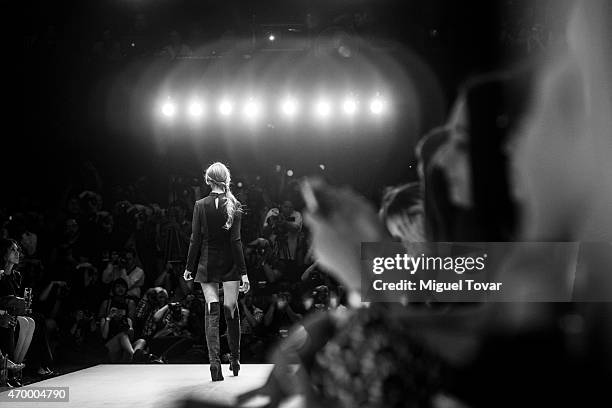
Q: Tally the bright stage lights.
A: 8